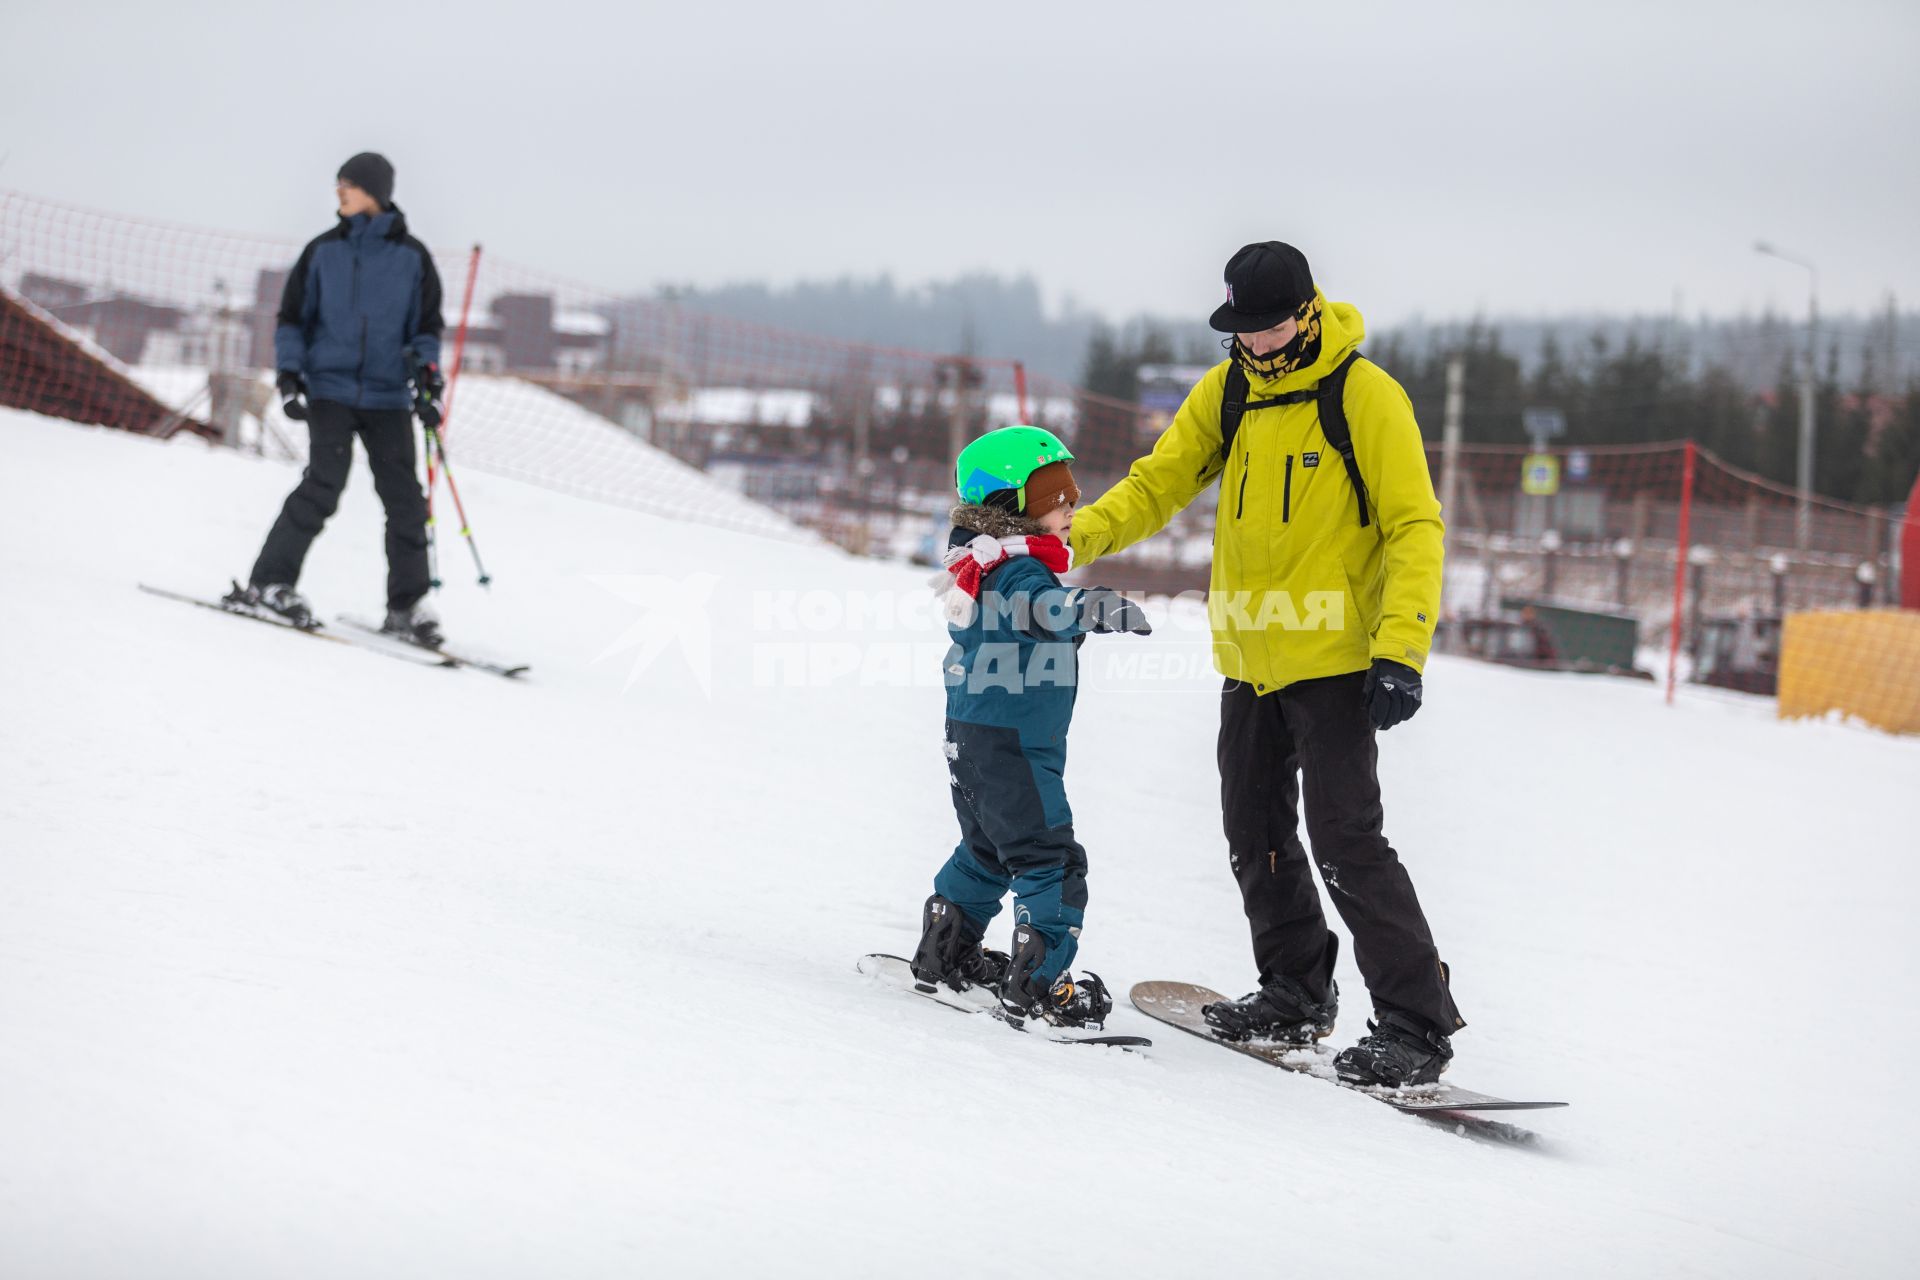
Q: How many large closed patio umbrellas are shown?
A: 0